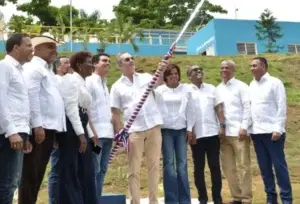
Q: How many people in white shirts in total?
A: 10